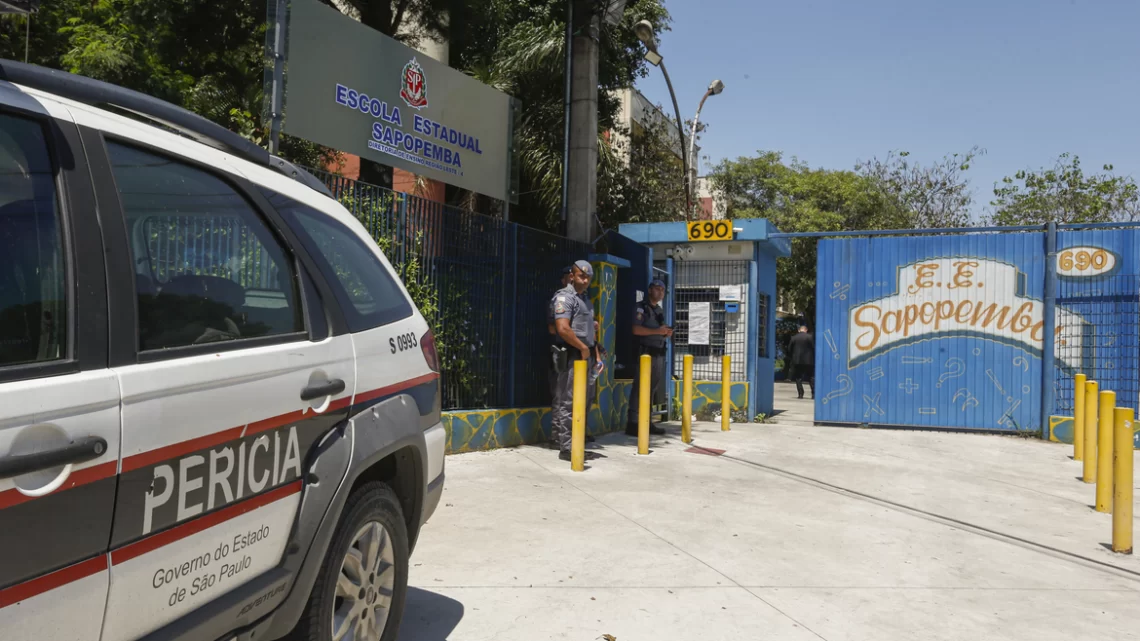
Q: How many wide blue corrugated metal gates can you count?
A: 1